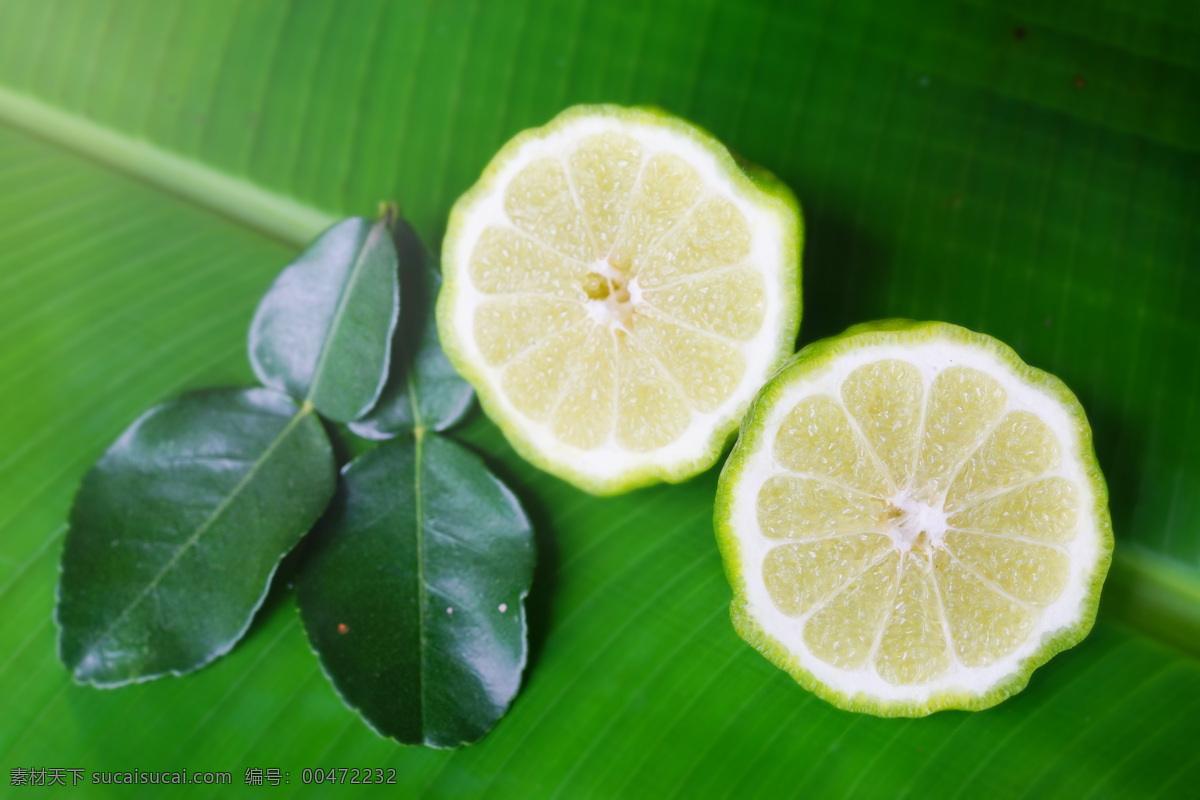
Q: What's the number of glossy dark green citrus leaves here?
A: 4